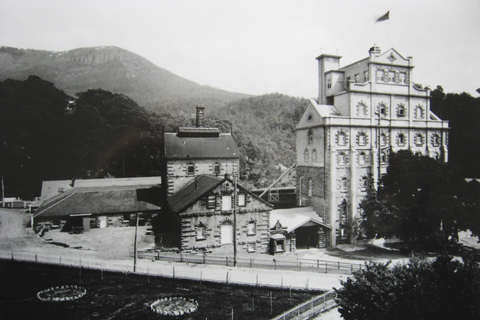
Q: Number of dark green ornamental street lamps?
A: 0